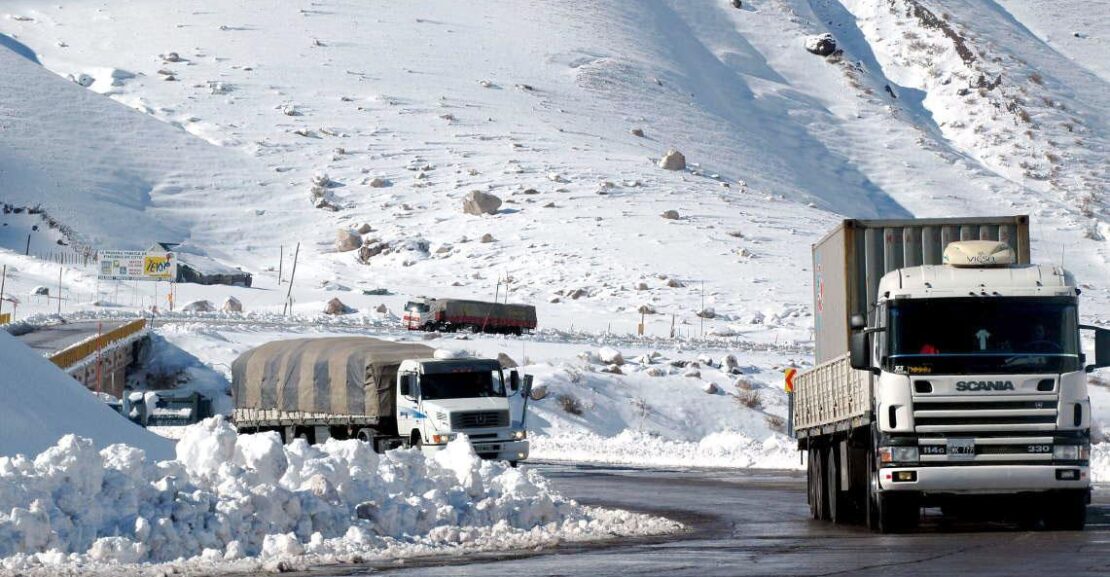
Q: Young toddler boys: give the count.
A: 0